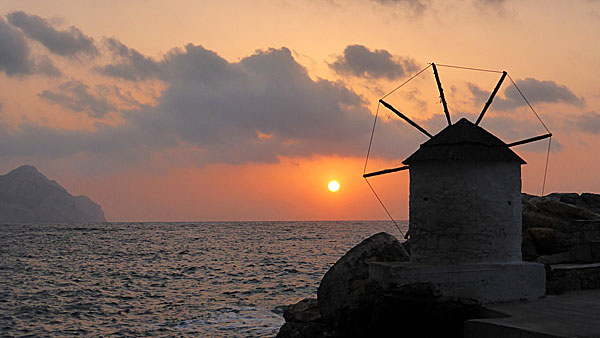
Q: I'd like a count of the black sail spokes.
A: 5